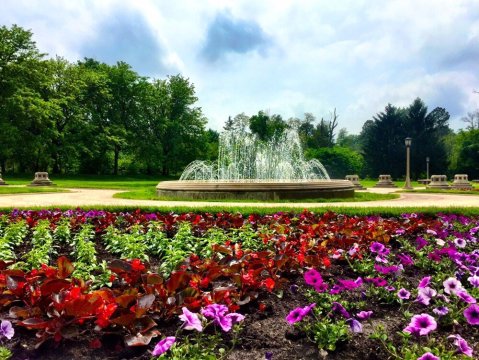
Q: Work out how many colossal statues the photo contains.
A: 0